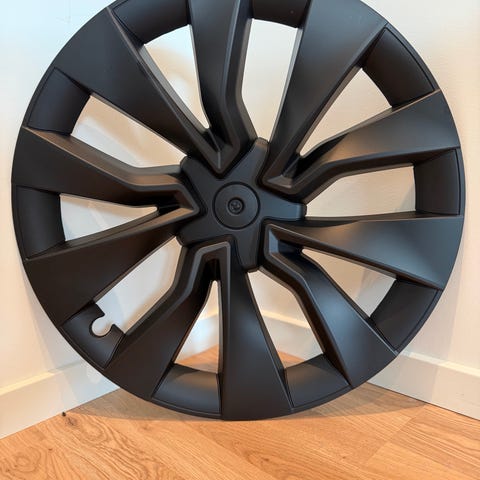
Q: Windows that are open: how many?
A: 0